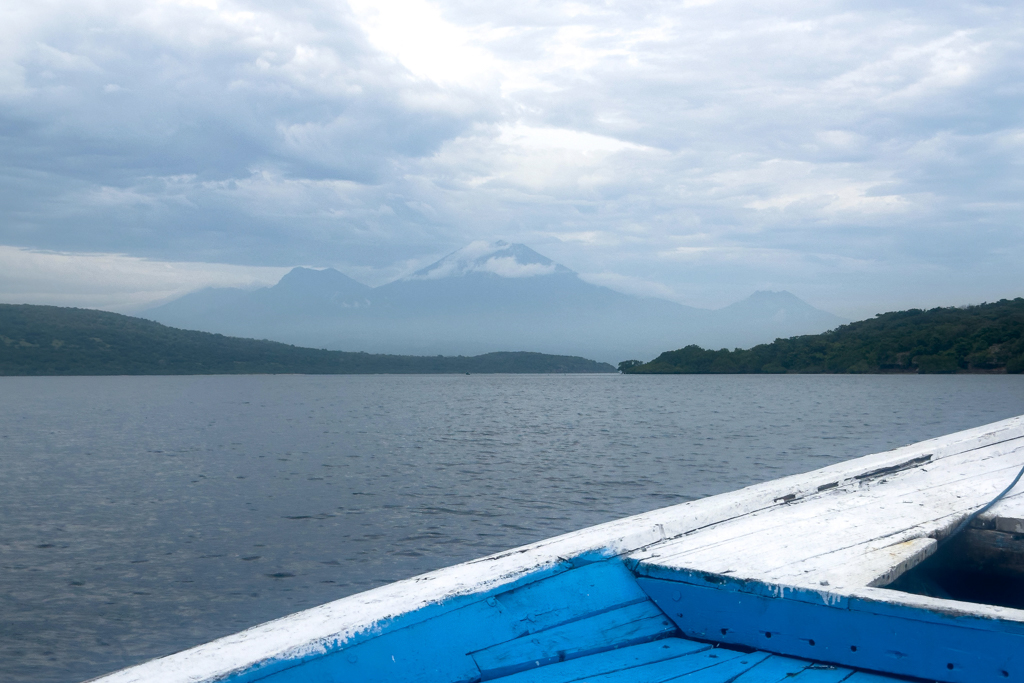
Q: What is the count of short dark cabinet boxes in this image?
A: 0